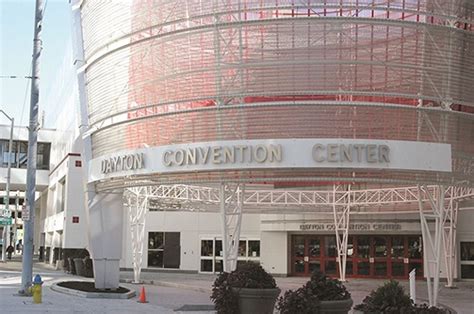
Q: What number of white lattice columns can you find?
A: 5